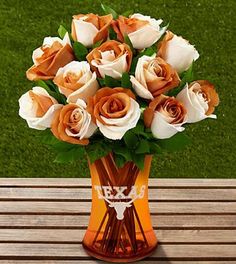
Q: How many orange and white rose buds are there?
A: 12